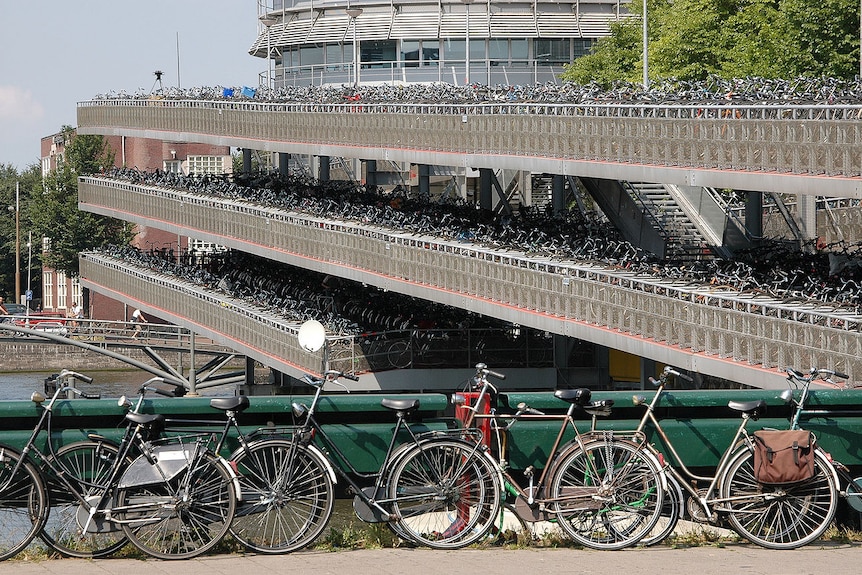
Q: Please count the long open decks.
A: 3